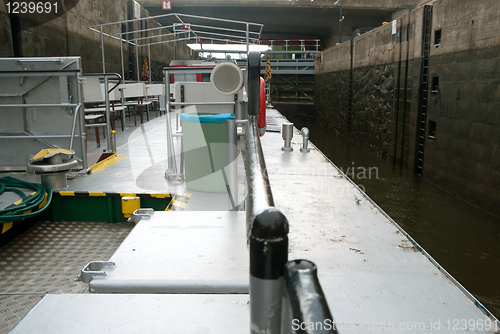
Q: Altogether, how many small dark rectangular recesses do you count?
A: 3